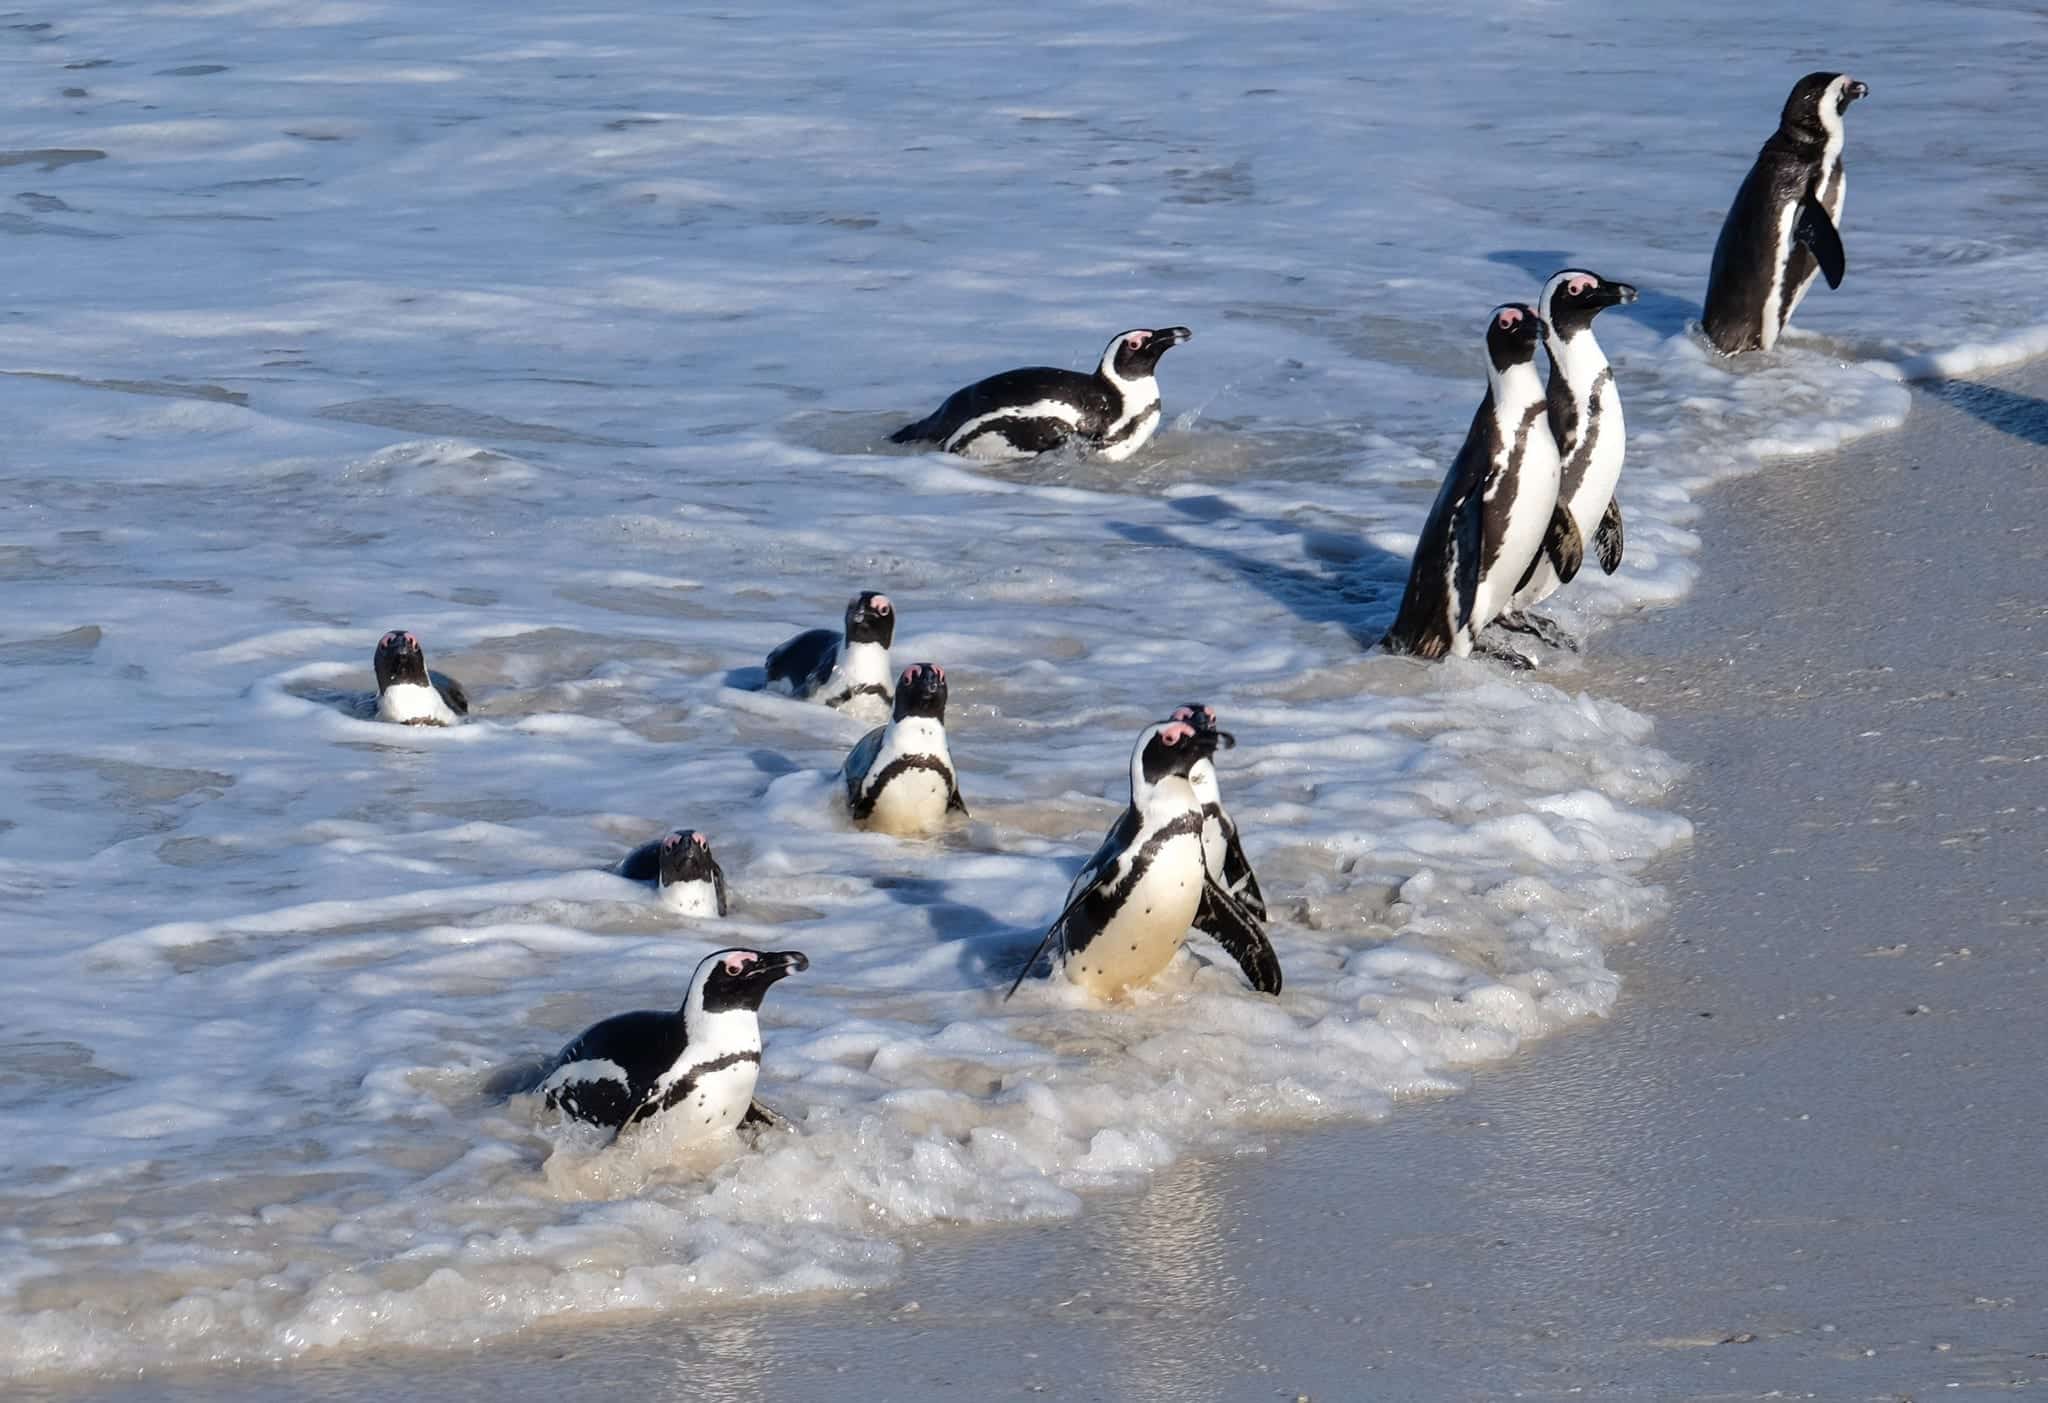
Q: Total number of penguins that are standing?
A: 5